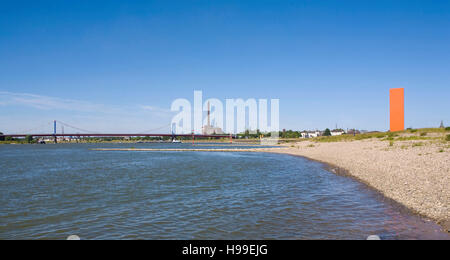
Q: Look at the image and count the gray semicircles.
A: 2